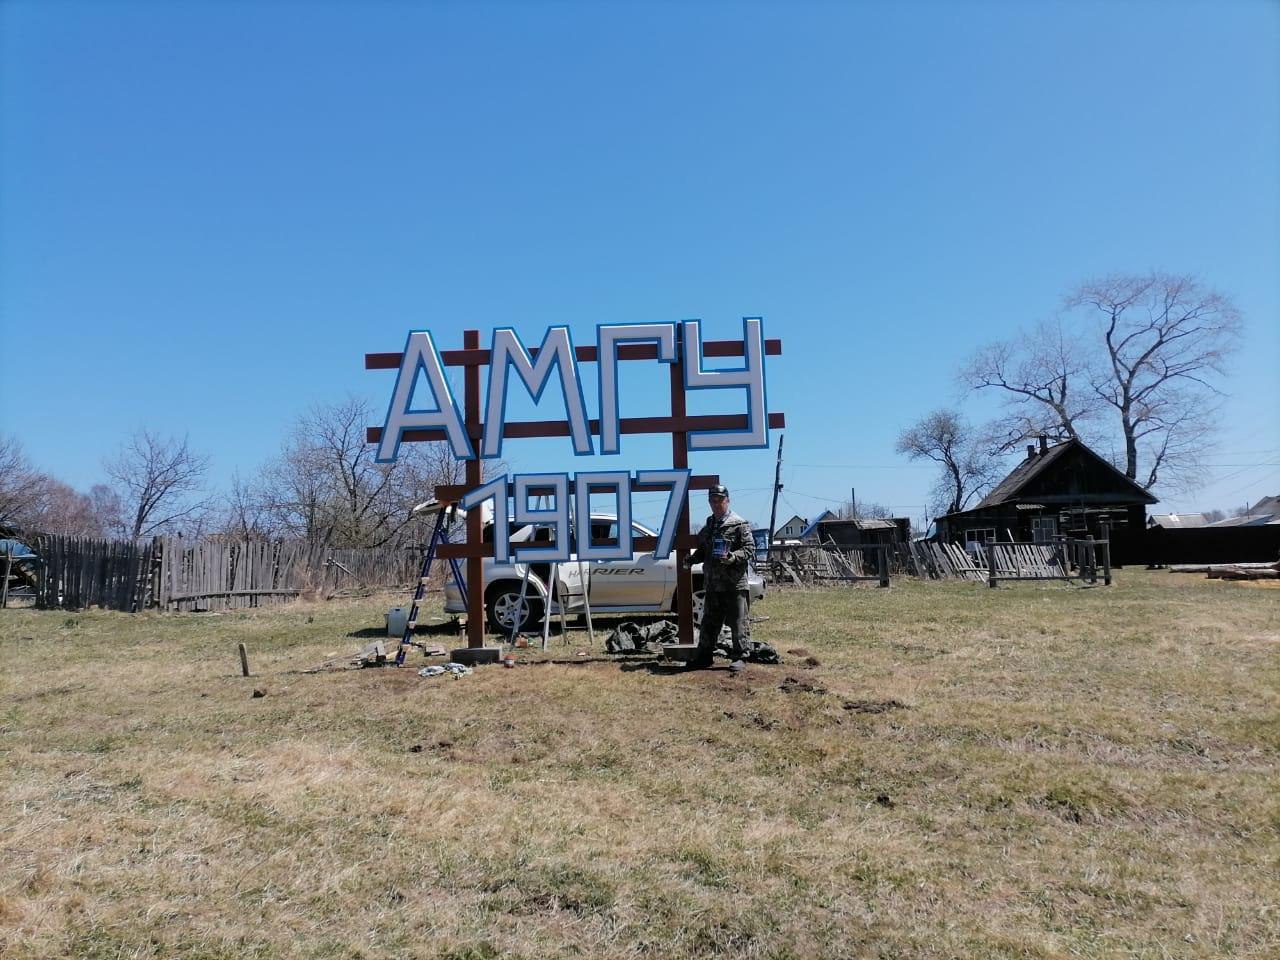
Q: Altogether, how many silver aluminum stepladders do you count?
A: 1